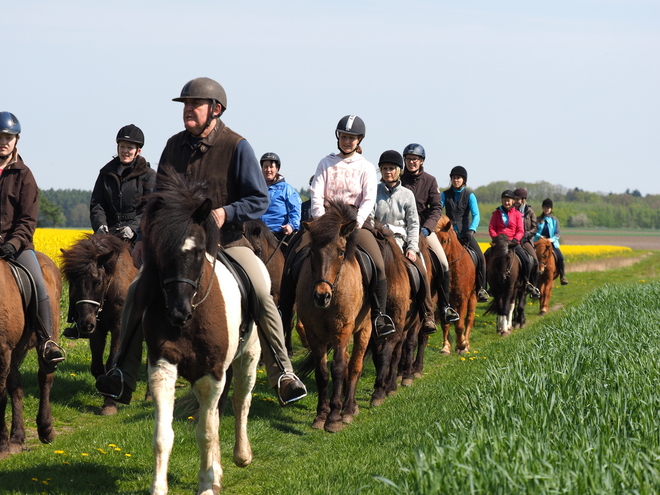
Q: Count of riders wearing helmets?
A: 11